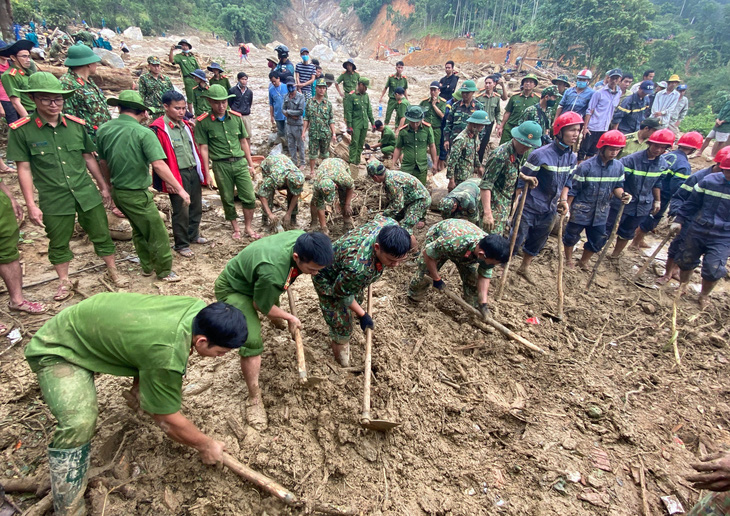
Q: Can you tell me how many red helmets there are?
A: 6